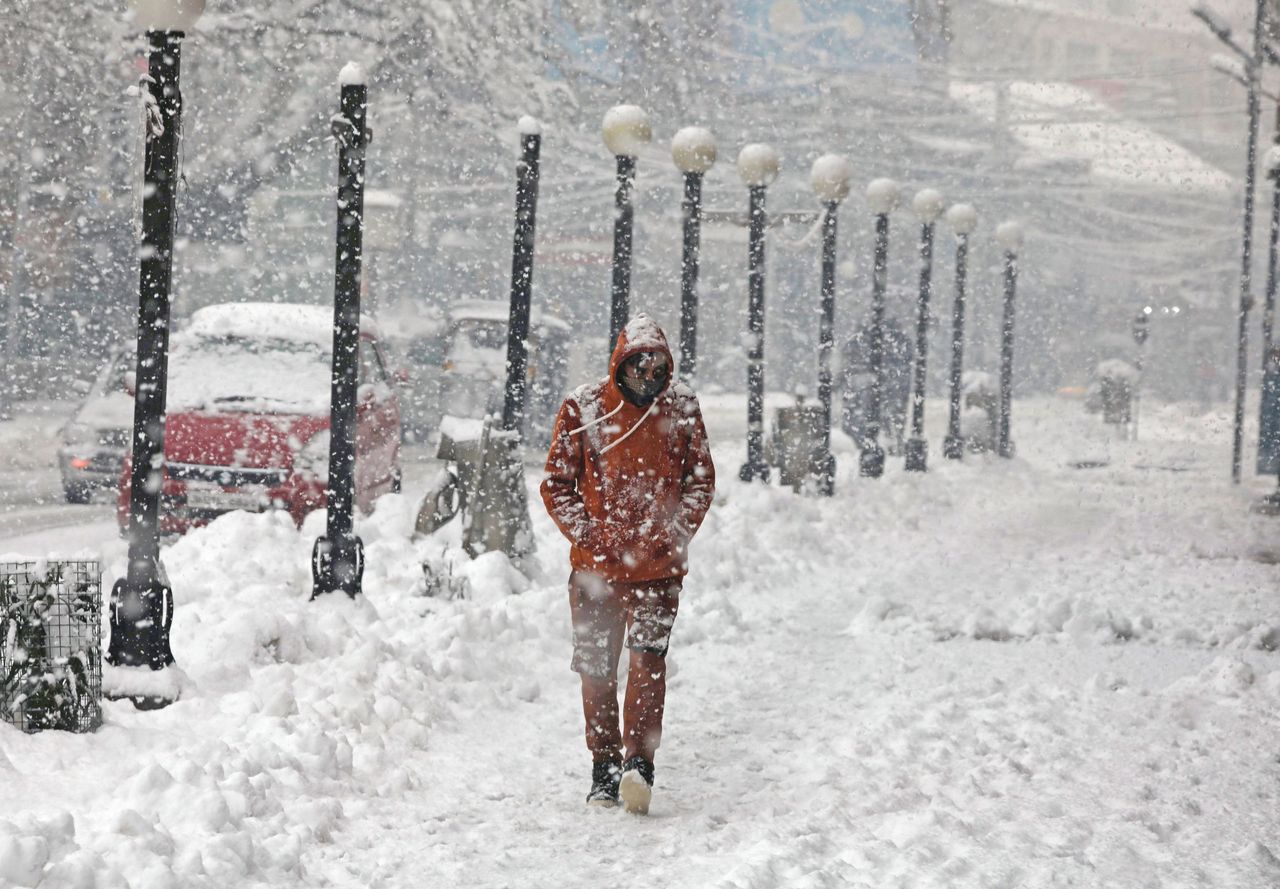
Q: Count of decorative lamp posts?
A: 11